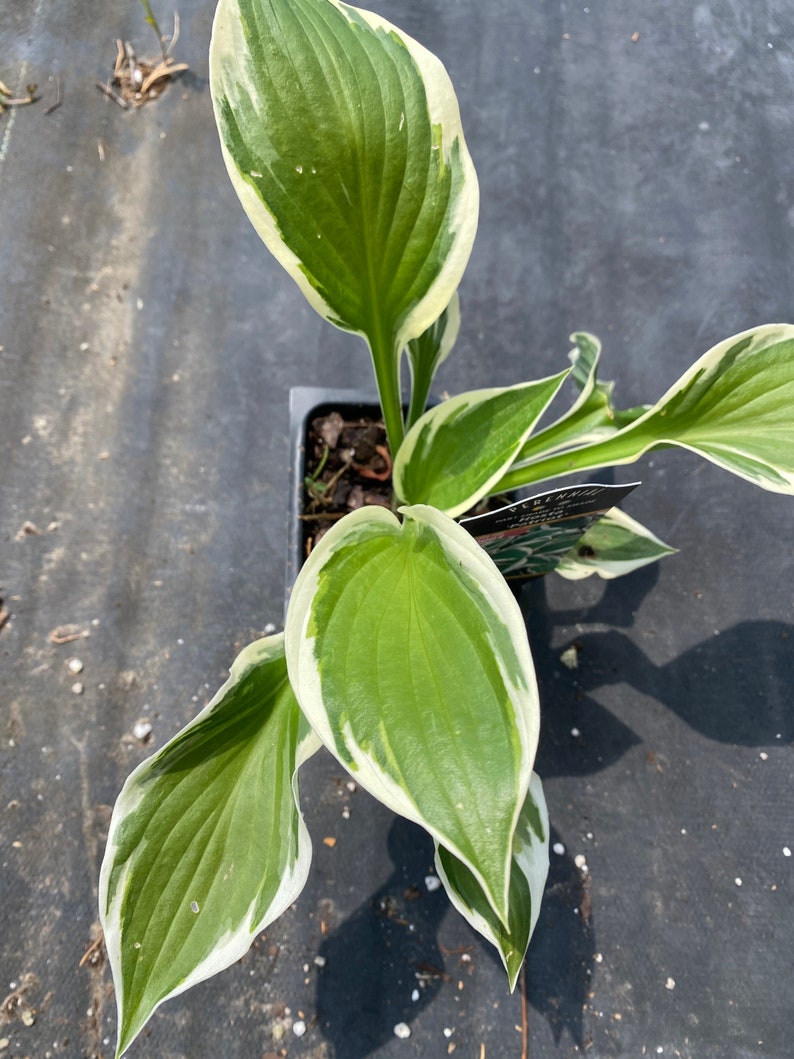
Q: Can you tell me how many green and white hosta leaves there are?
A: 9